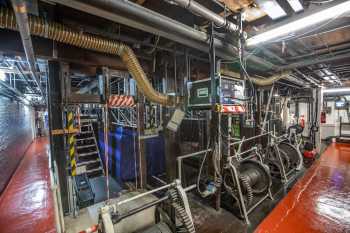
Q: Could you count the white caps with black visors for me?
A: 0